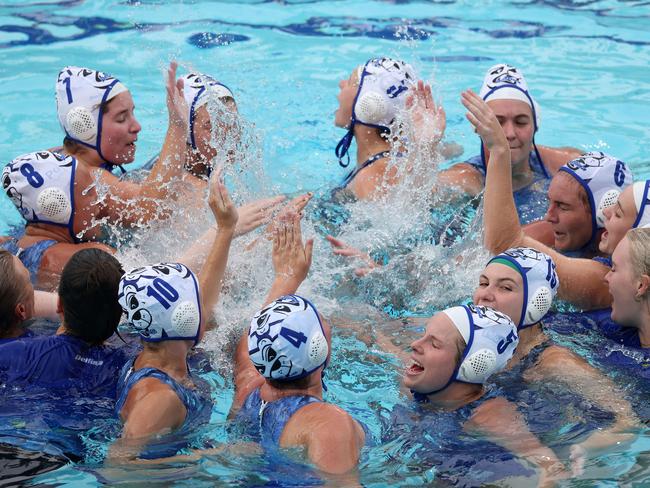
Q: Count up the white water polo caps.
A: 11